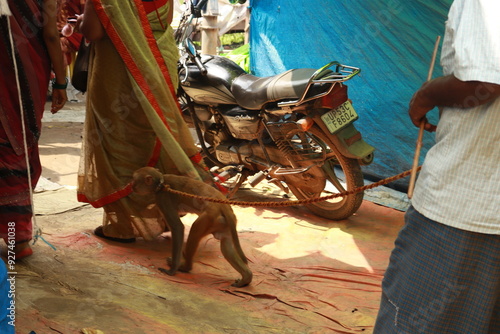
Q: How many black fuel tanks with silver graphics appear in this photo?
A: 1